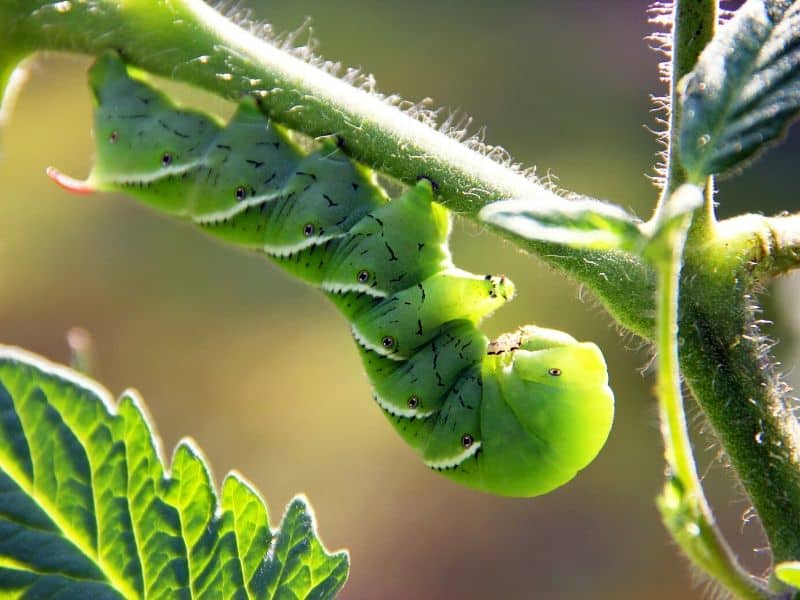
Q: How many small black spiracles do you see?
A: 9